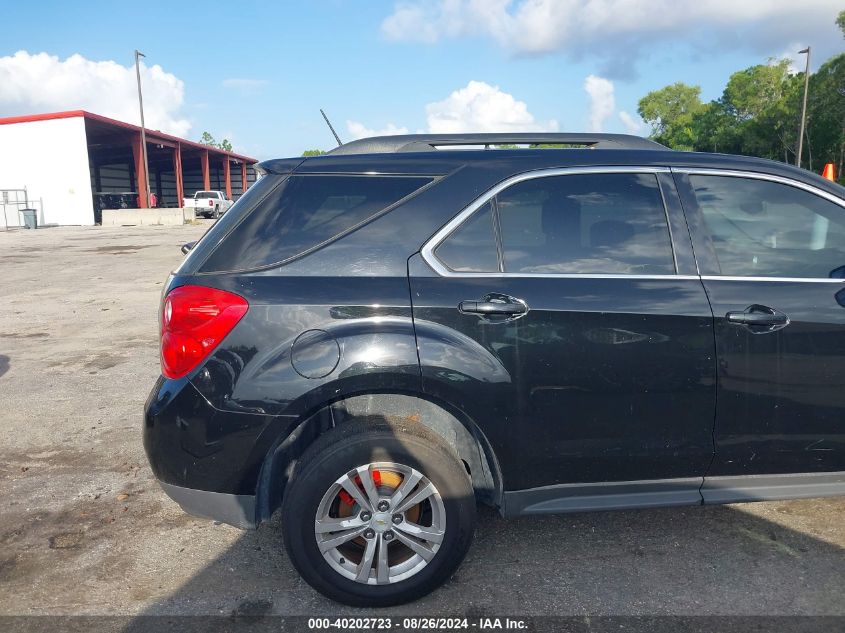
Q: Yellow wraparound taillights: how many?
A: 0